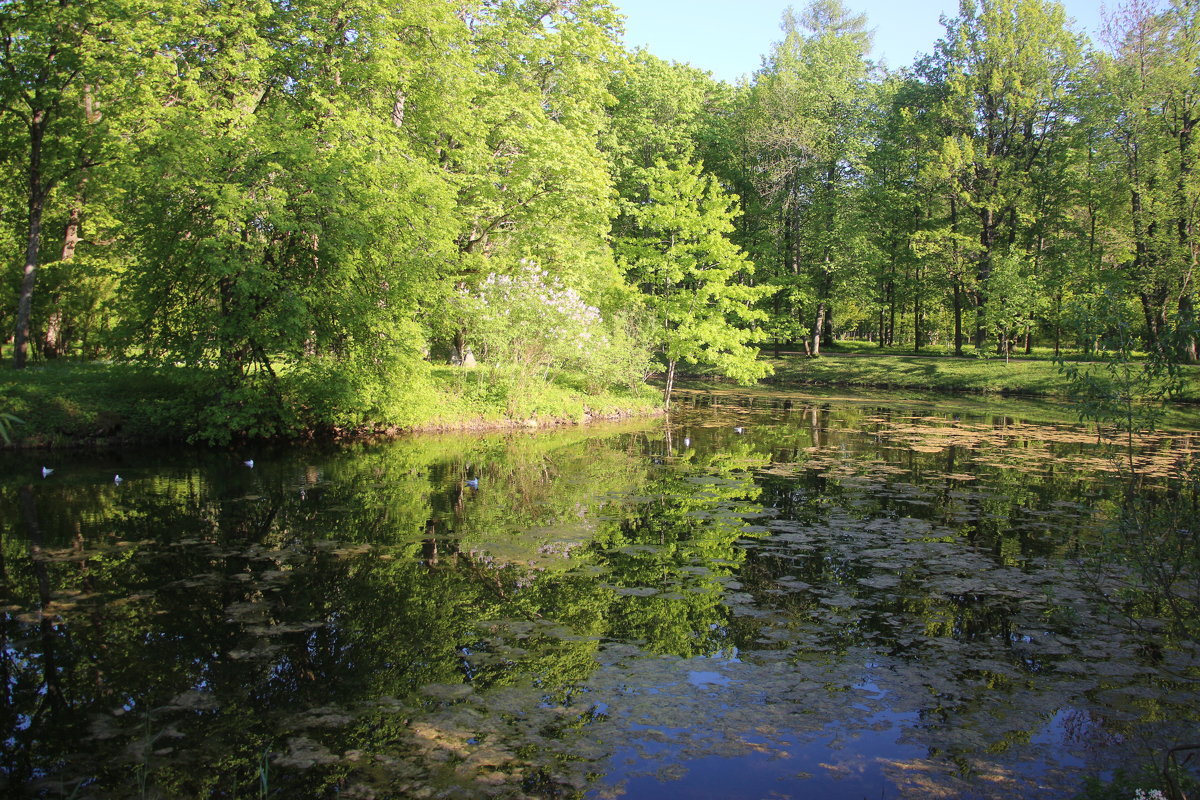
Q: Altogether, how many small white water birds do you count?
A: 6